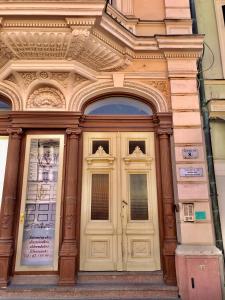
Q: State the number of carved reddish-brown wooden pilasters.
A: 3